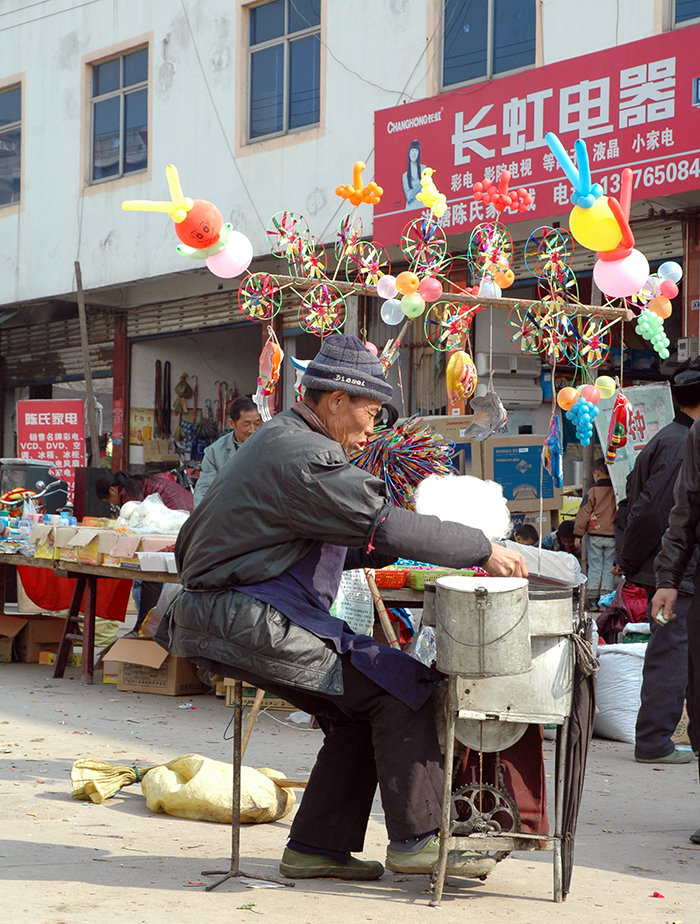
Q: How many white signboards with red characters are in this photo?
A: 1